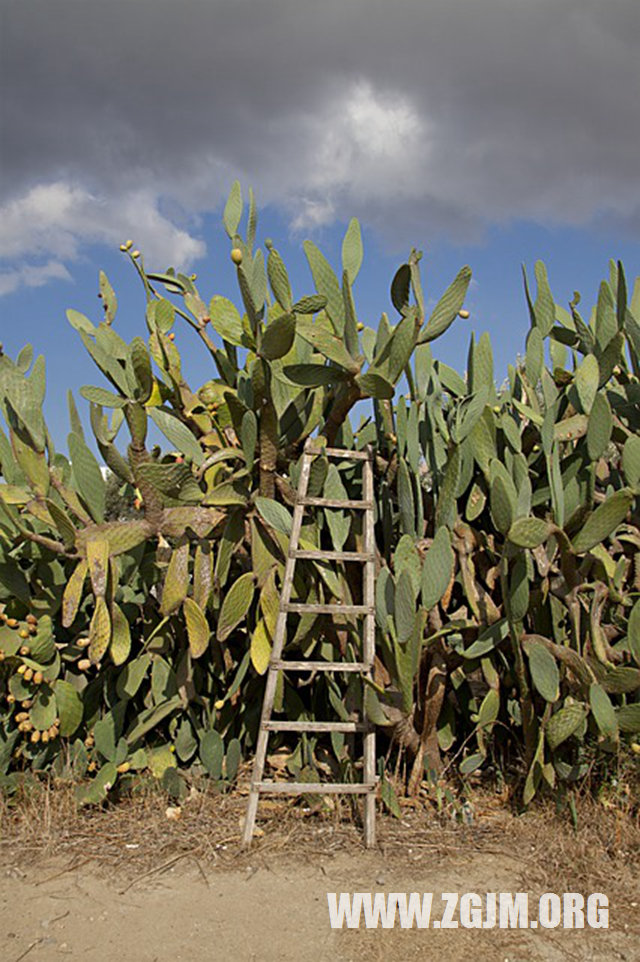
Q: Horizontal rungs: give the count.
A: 7